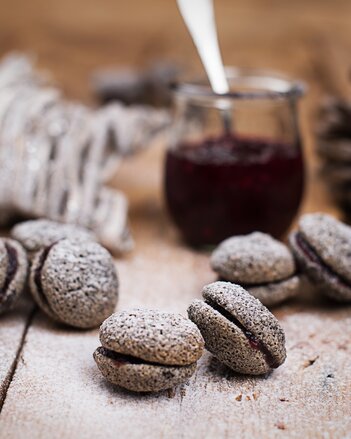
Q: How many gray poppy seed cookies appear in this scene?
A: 7